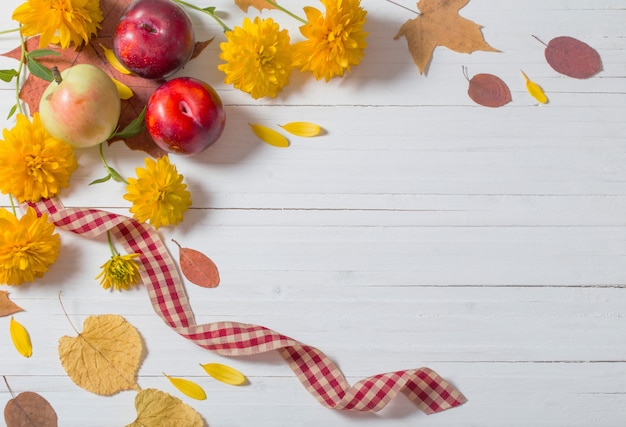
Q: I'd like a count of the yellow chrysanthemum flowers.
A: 7